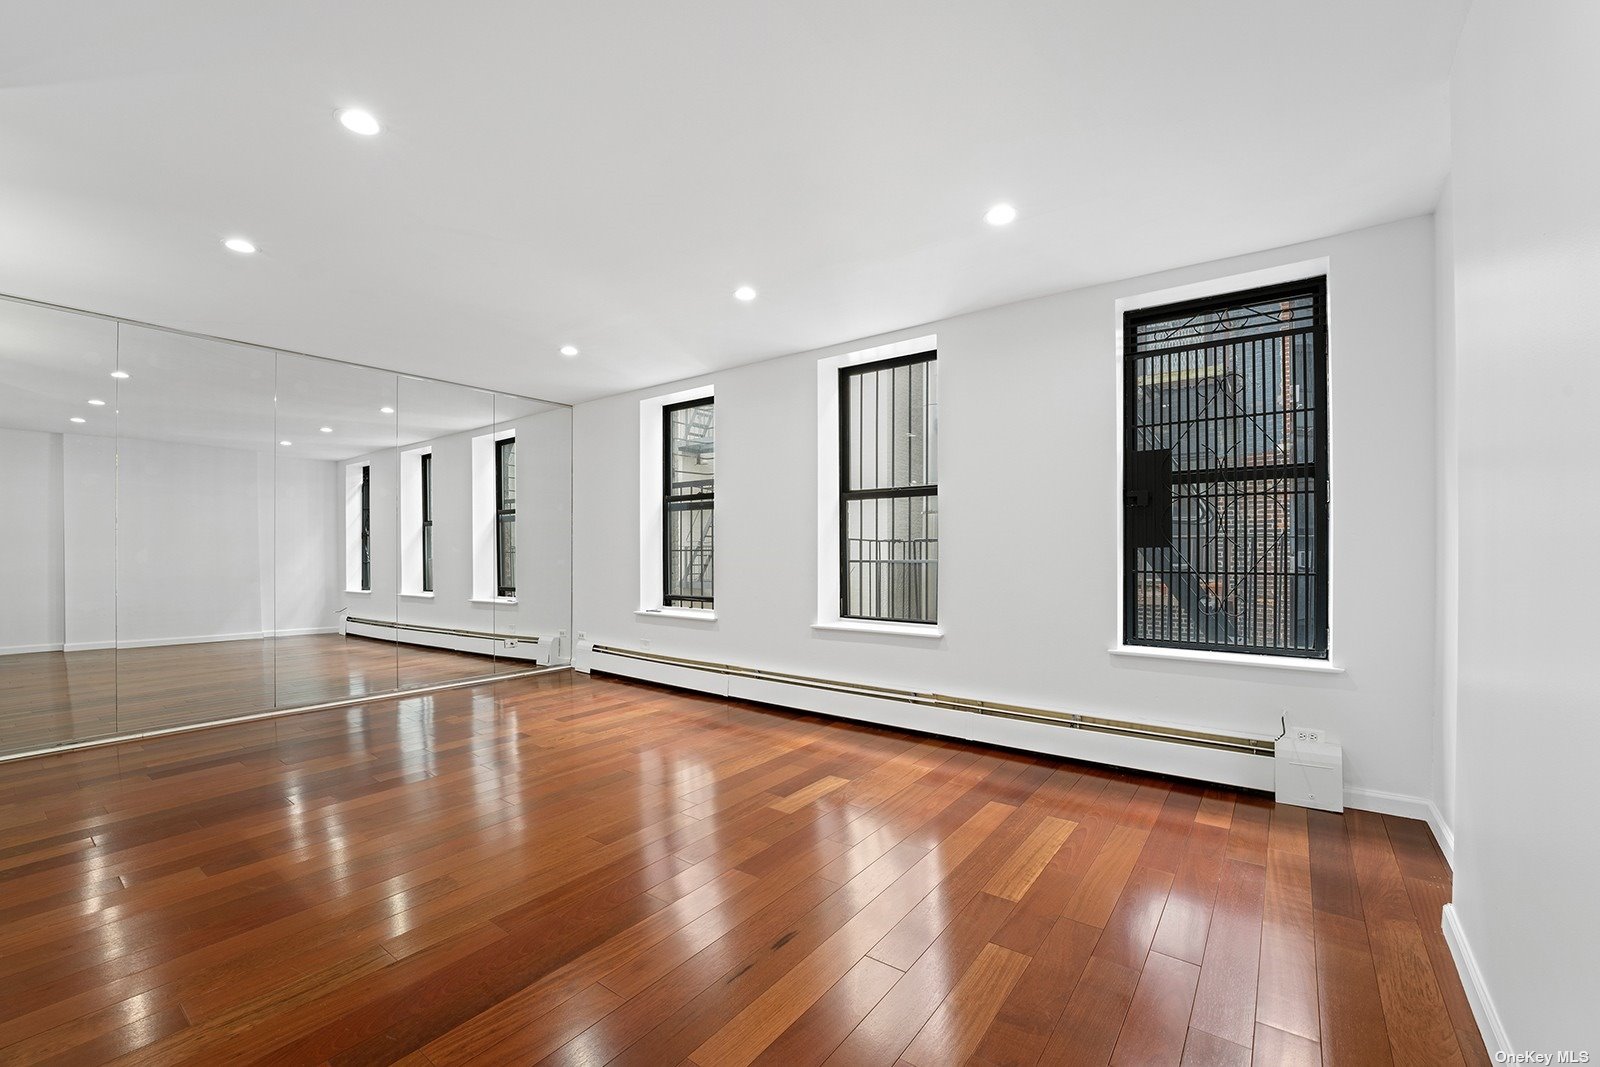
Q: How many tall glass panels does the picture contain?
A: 5